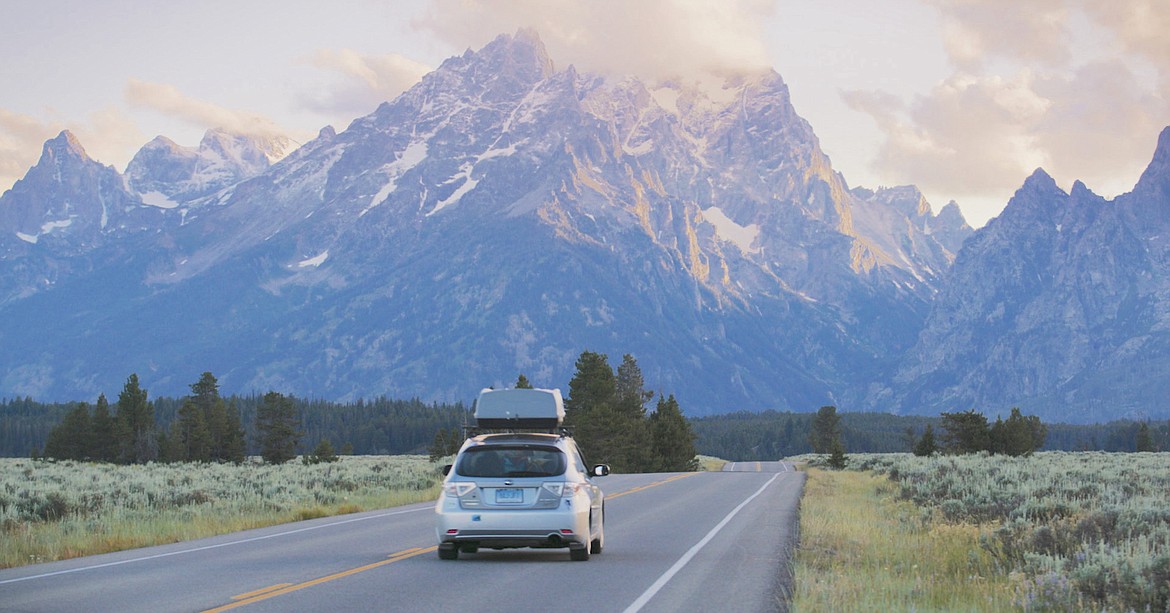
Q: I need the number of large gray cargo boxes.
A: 1